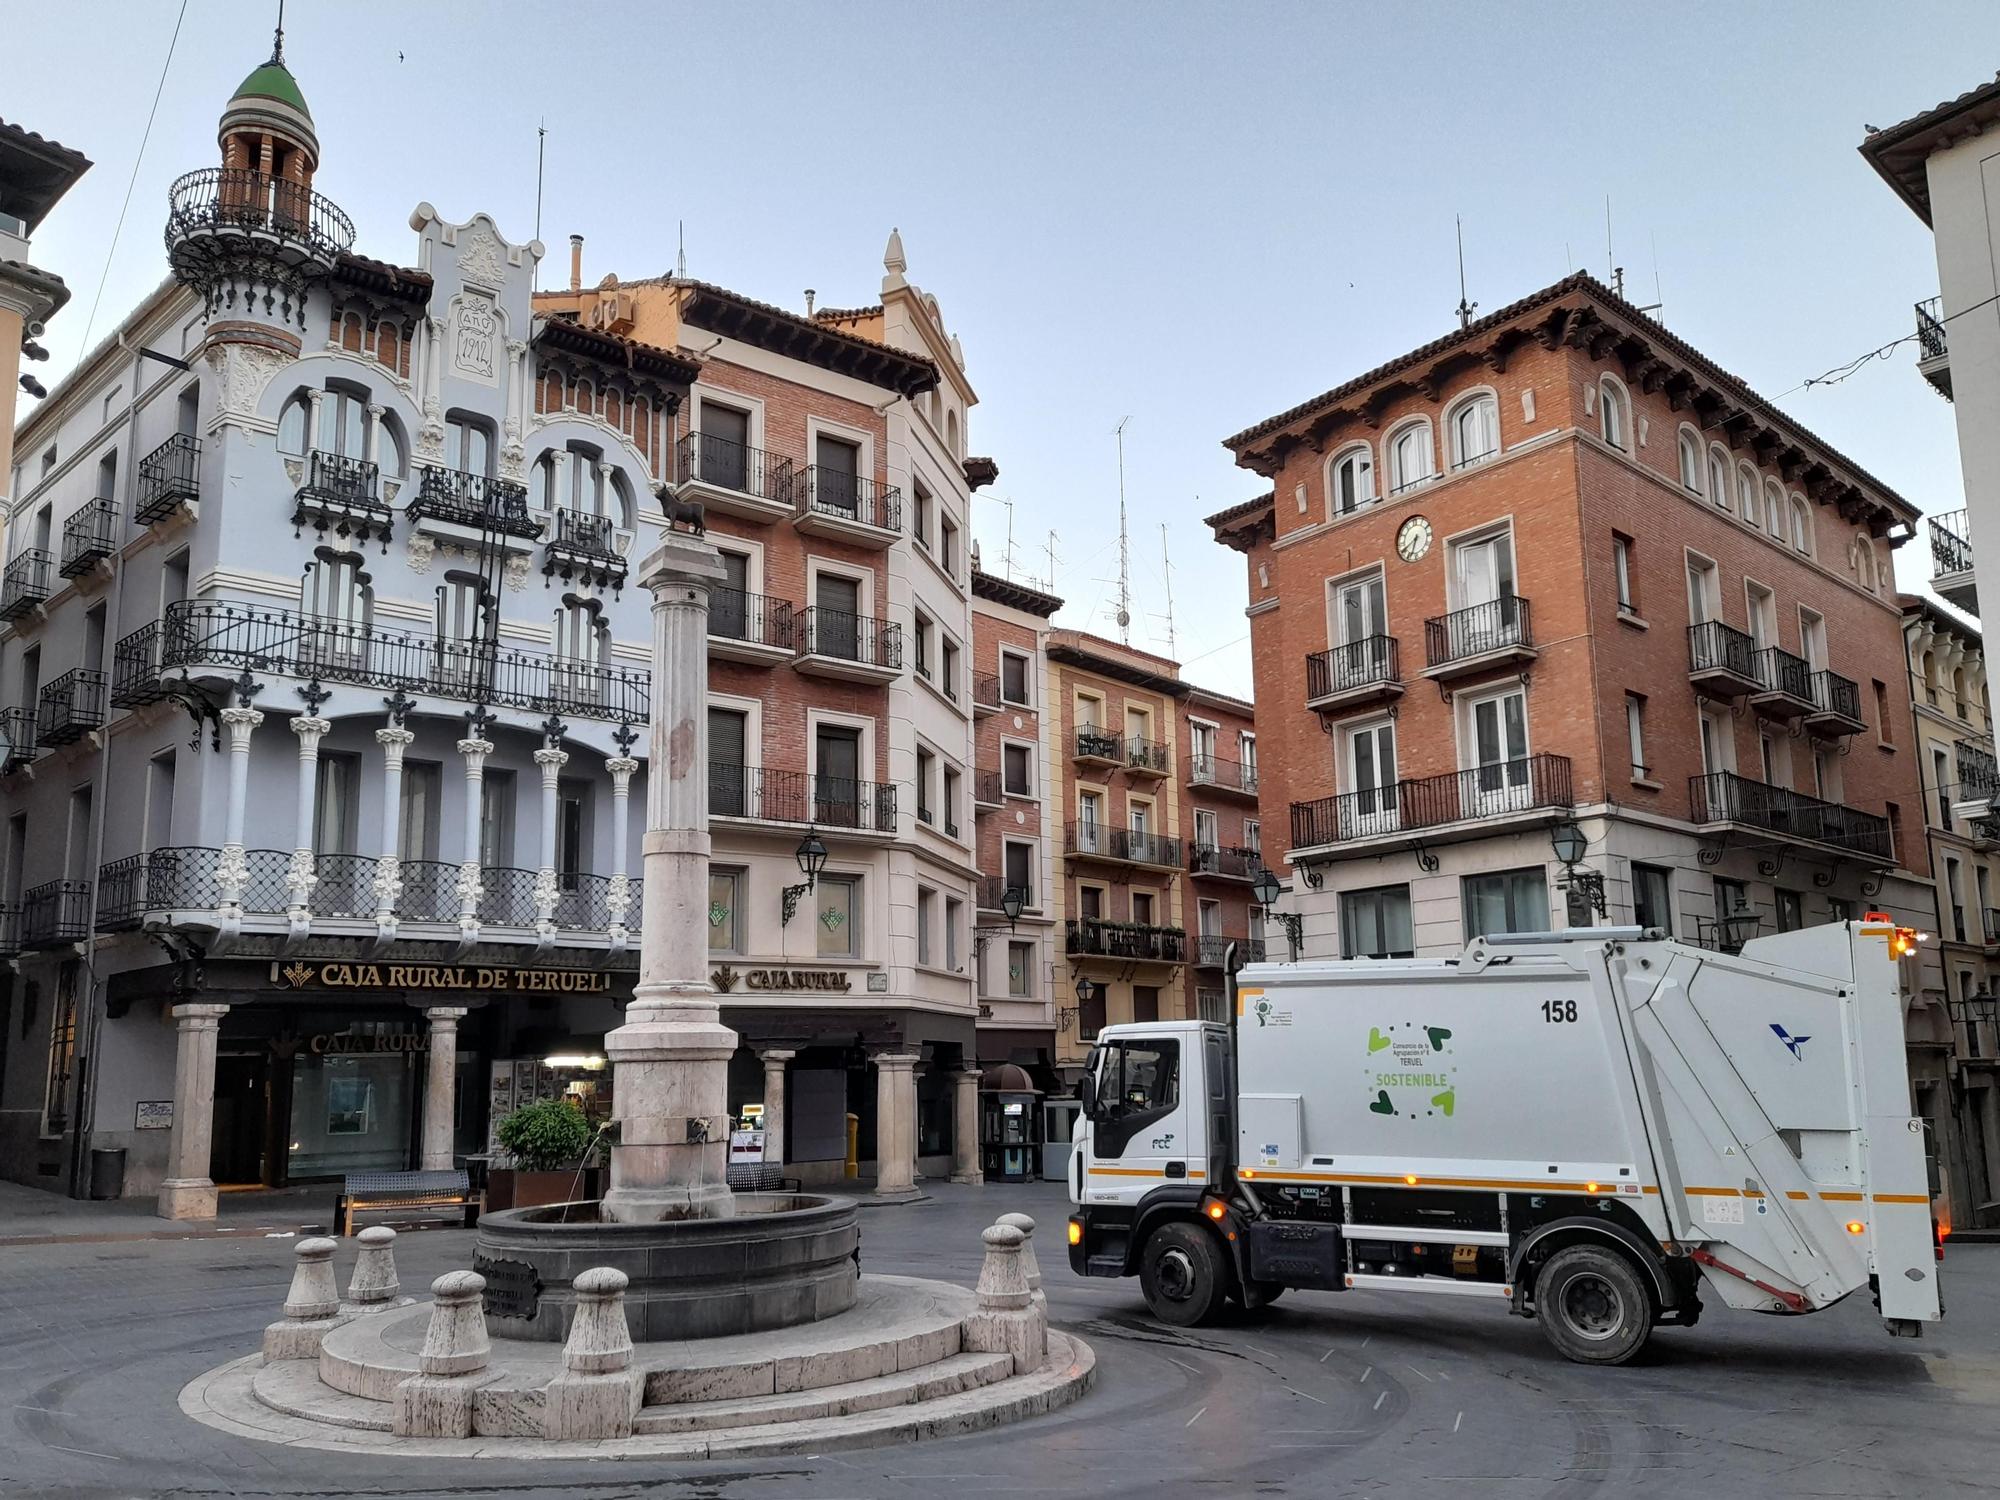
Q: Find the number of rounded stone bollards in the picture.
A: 6